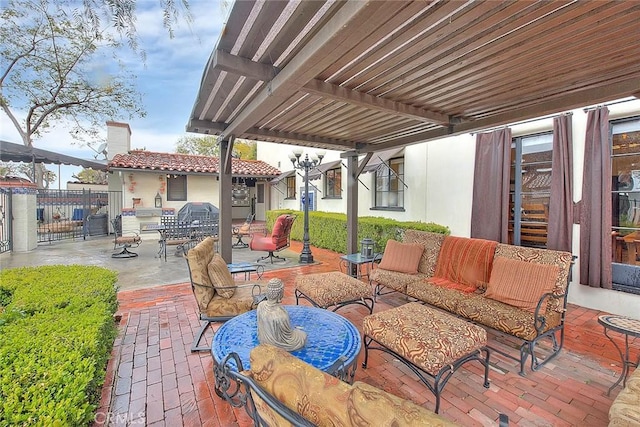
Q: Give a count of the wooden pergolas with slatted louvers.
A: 1